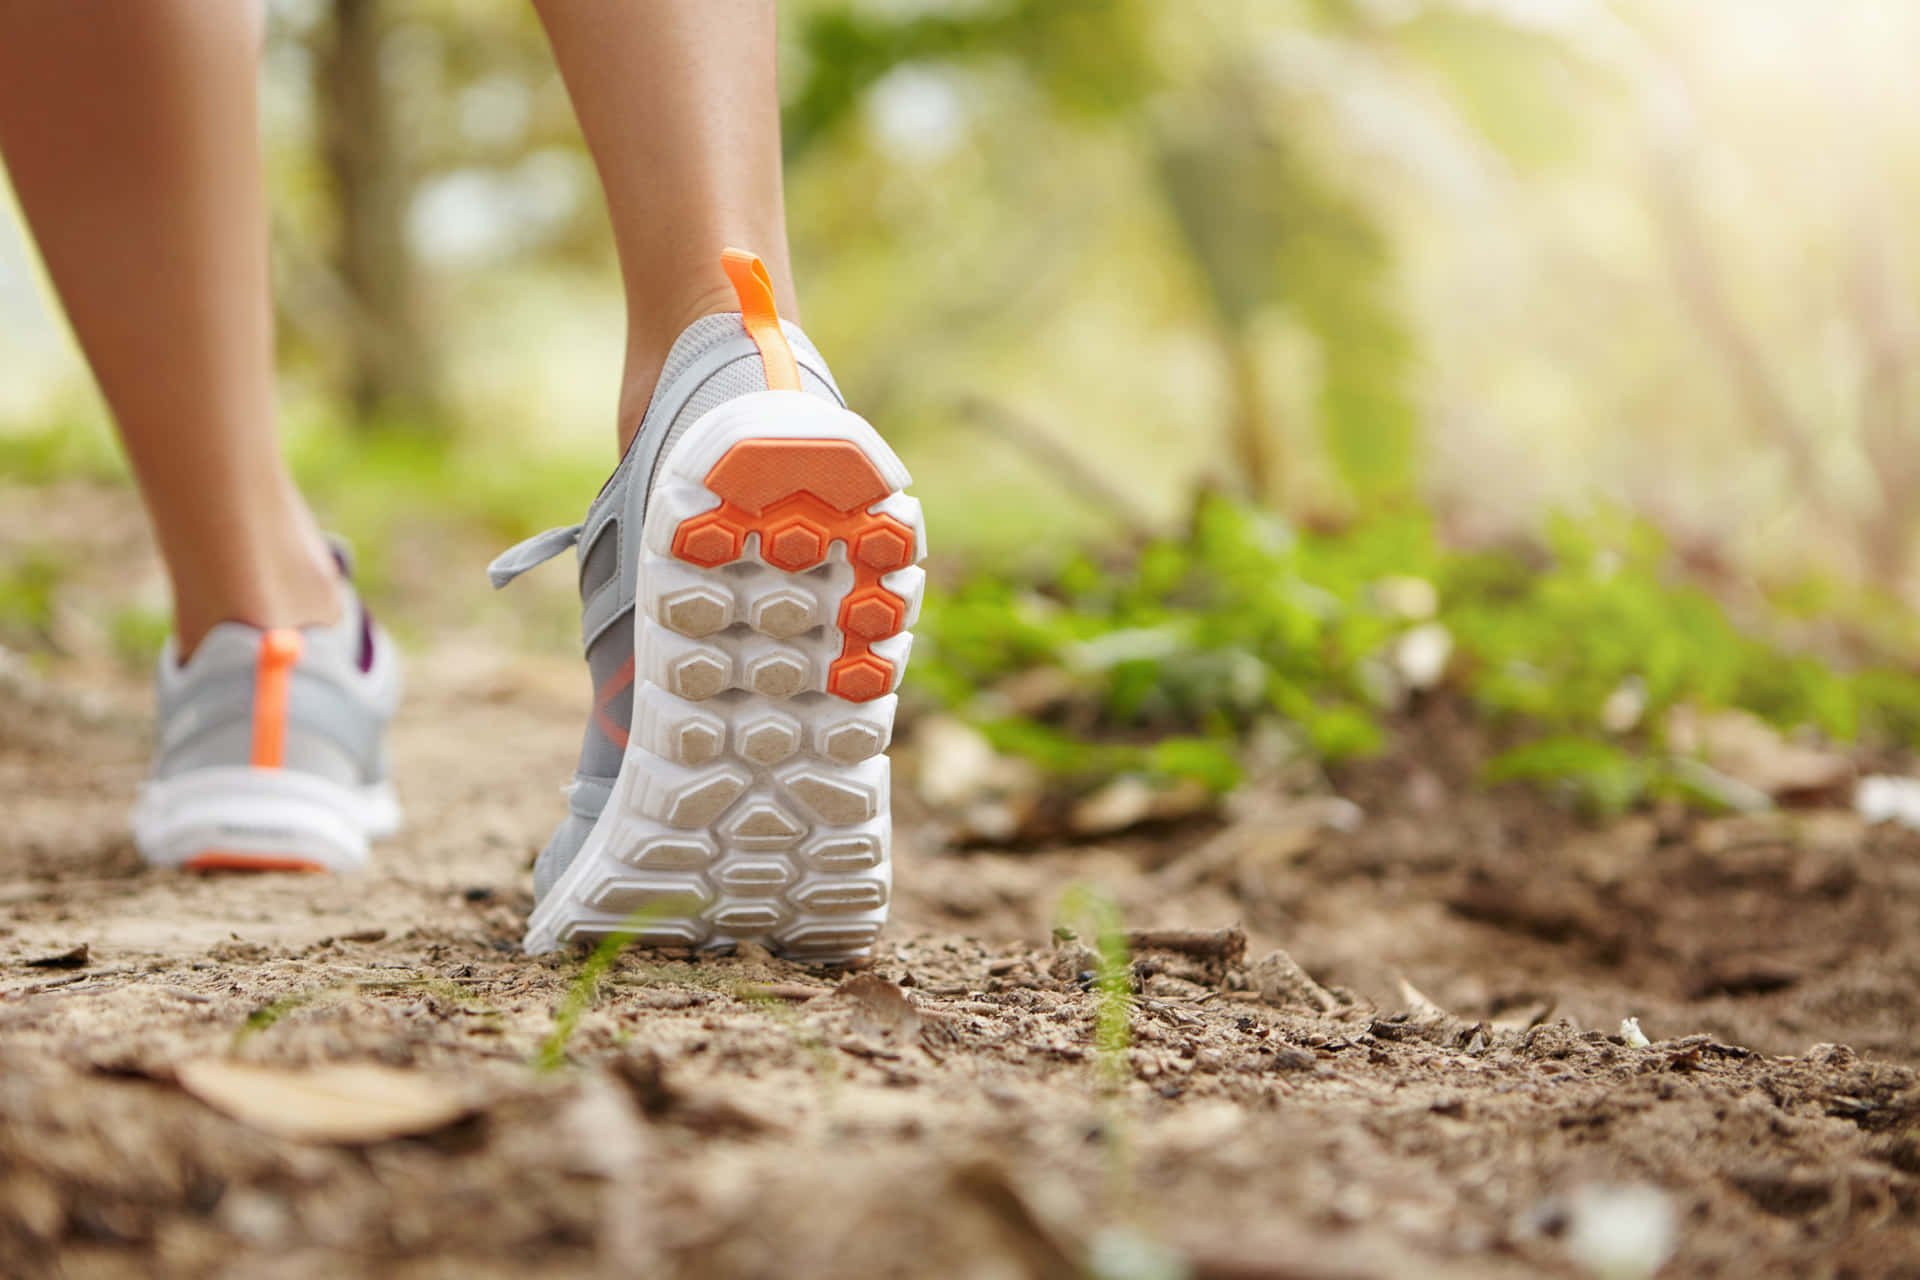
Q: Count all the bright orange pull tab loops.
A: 2